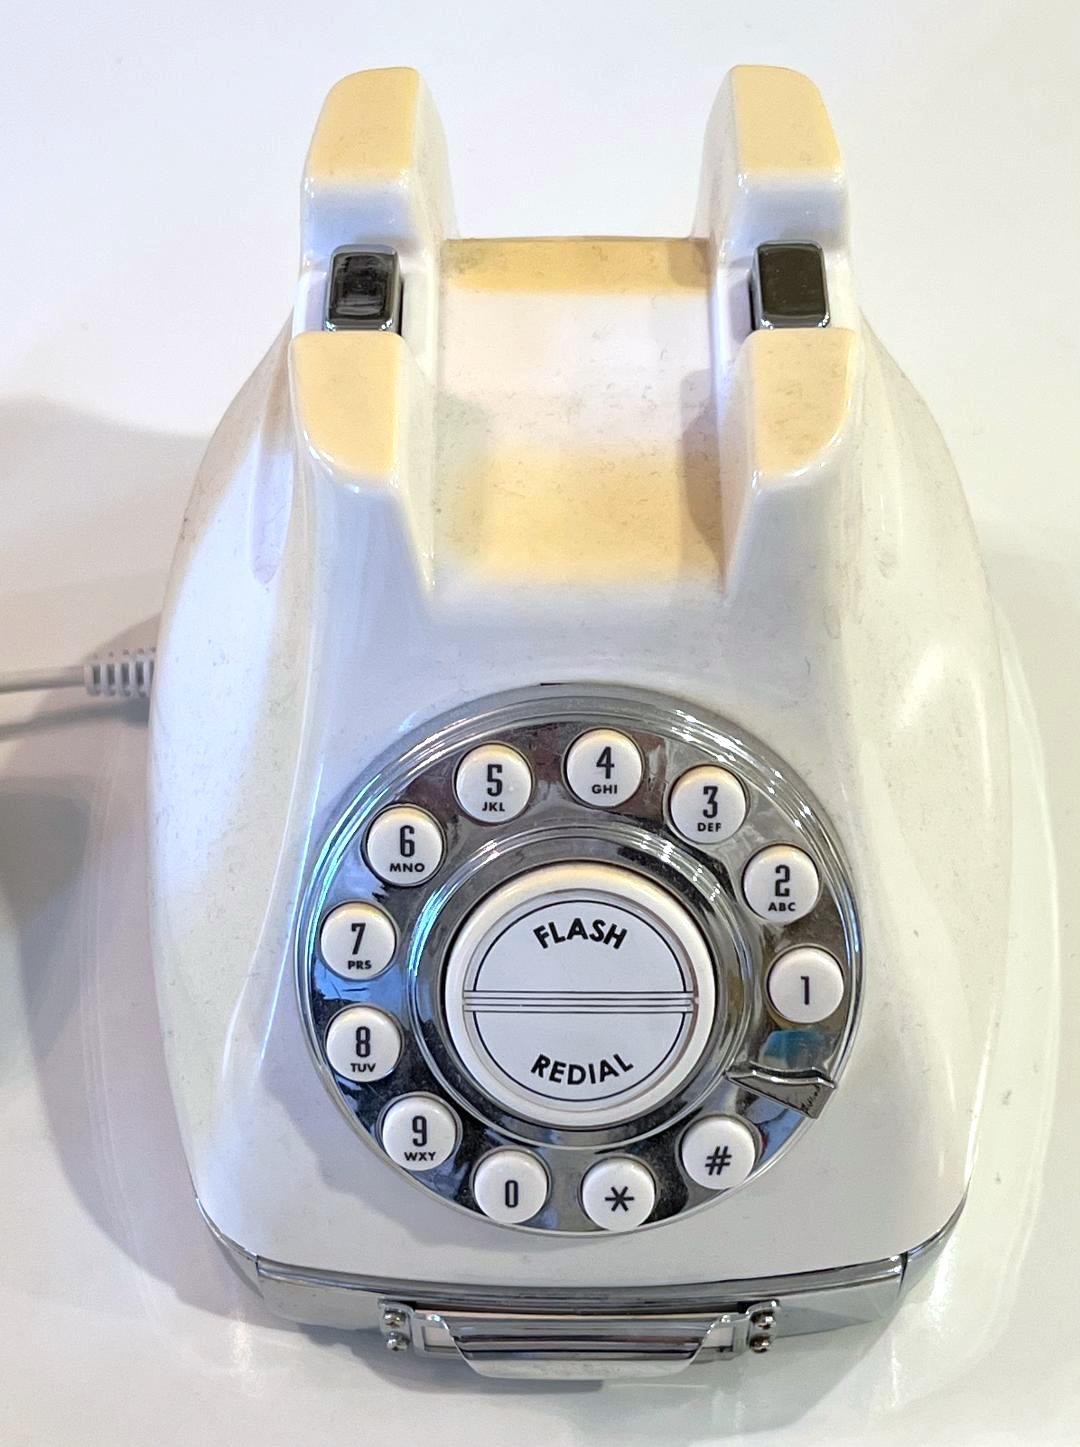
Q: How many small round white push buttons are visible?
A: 12